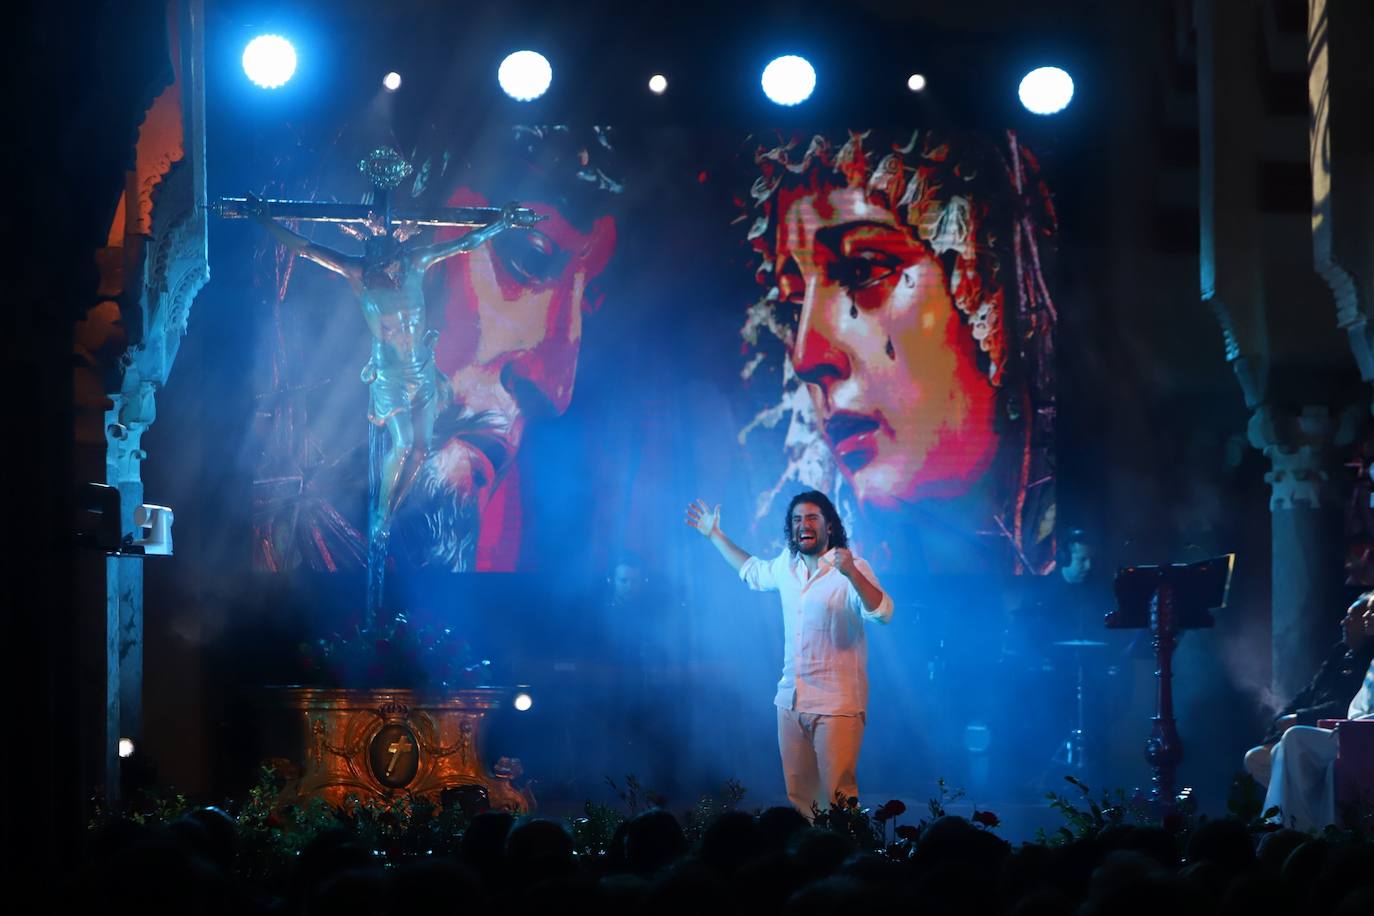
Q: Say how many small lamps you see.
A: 5